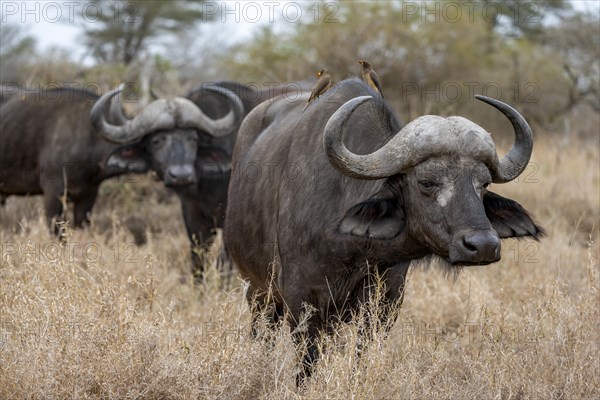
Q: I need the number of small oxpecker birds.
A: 2